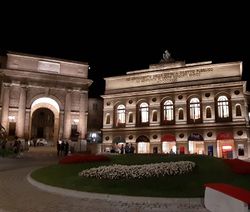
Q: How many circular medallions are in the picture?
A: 12